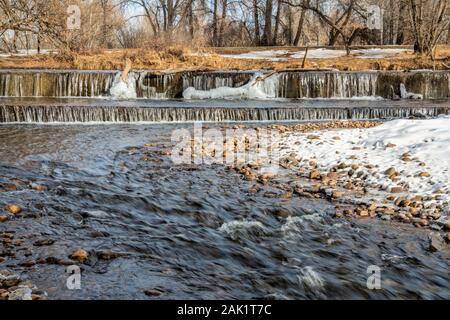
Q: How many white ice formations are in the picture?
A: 3